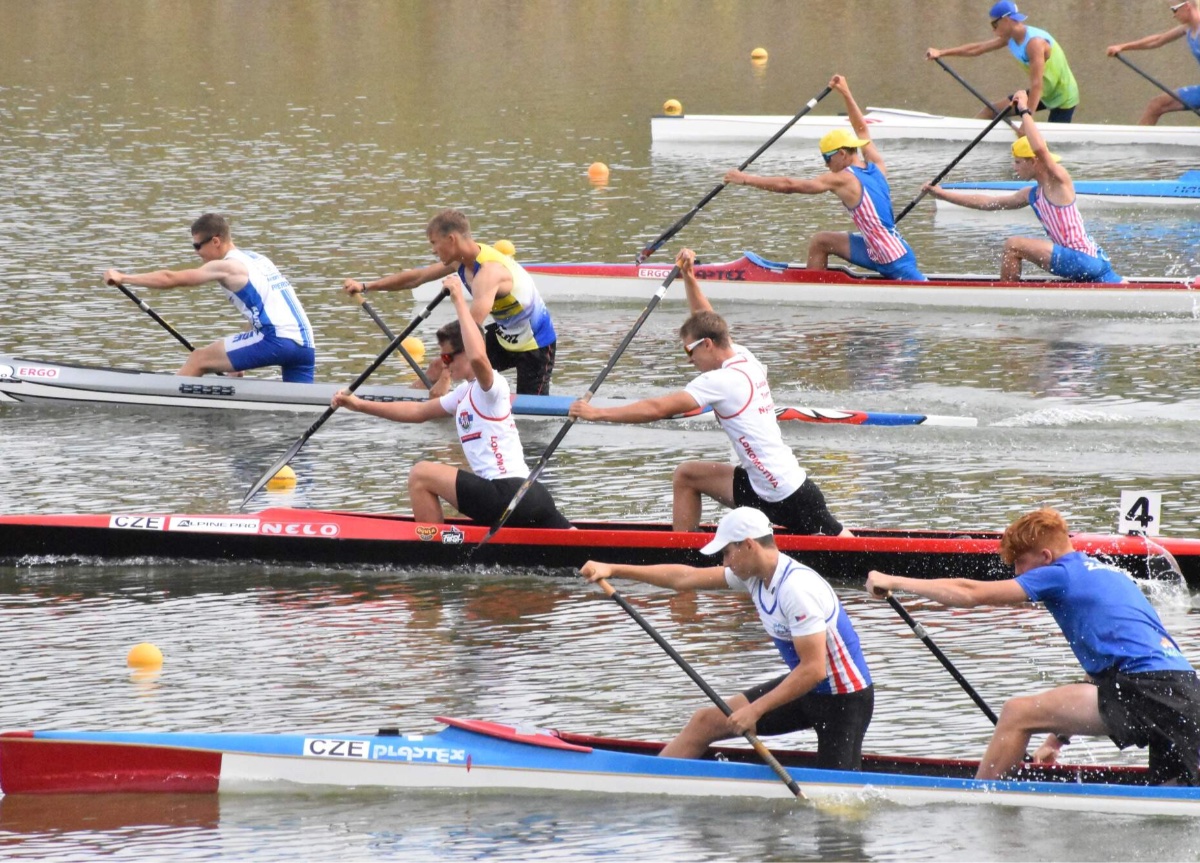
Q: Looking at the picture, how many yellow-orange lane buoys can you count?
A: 7